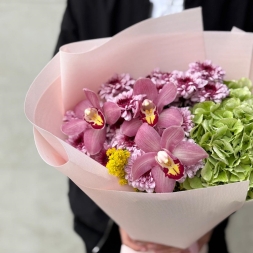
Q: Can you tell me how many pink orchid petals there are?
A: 15